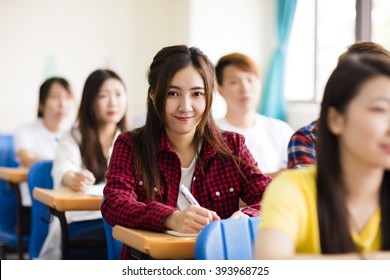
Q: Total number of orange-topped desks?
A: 3